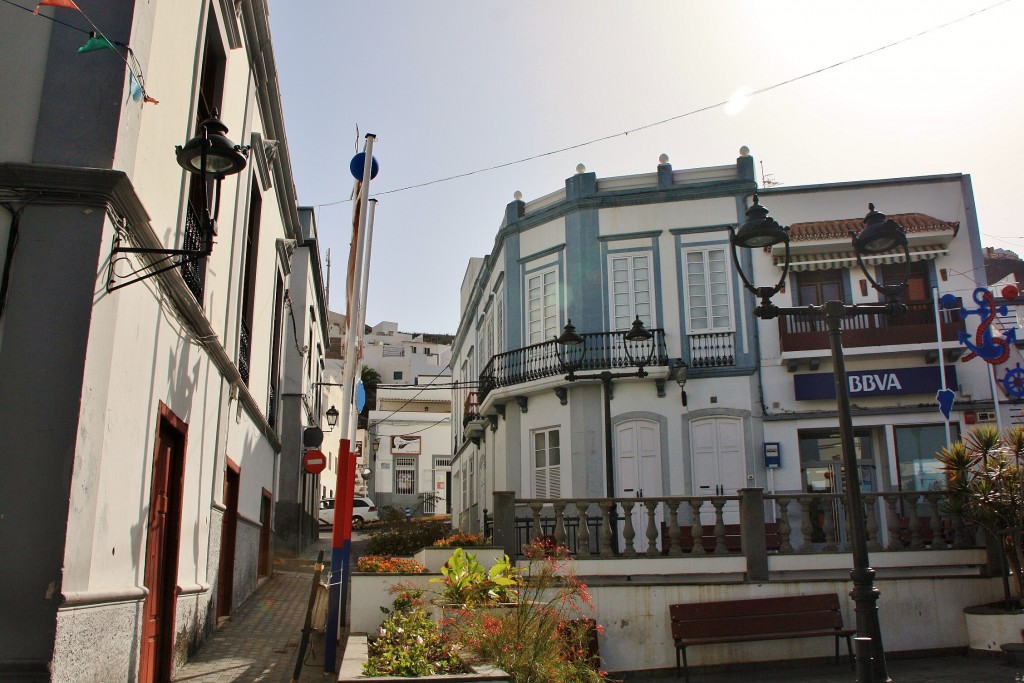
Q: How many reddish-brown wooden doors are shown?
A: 3